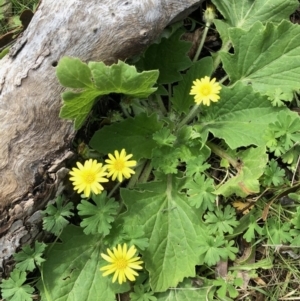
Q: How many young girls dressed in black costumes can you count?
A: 0